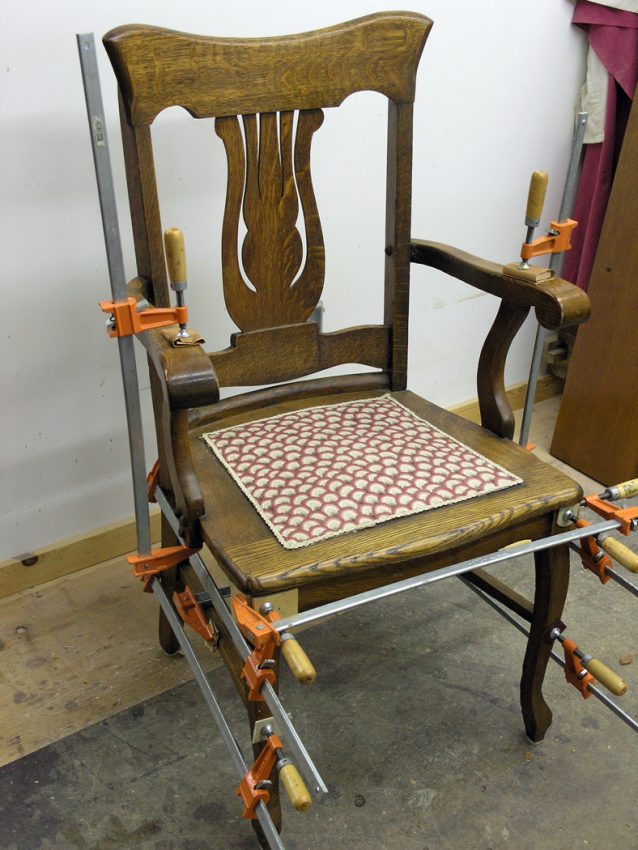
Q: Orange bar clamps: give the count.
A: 8